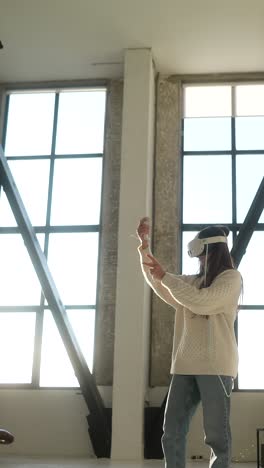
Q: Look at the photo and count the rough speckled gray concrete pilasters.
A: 2